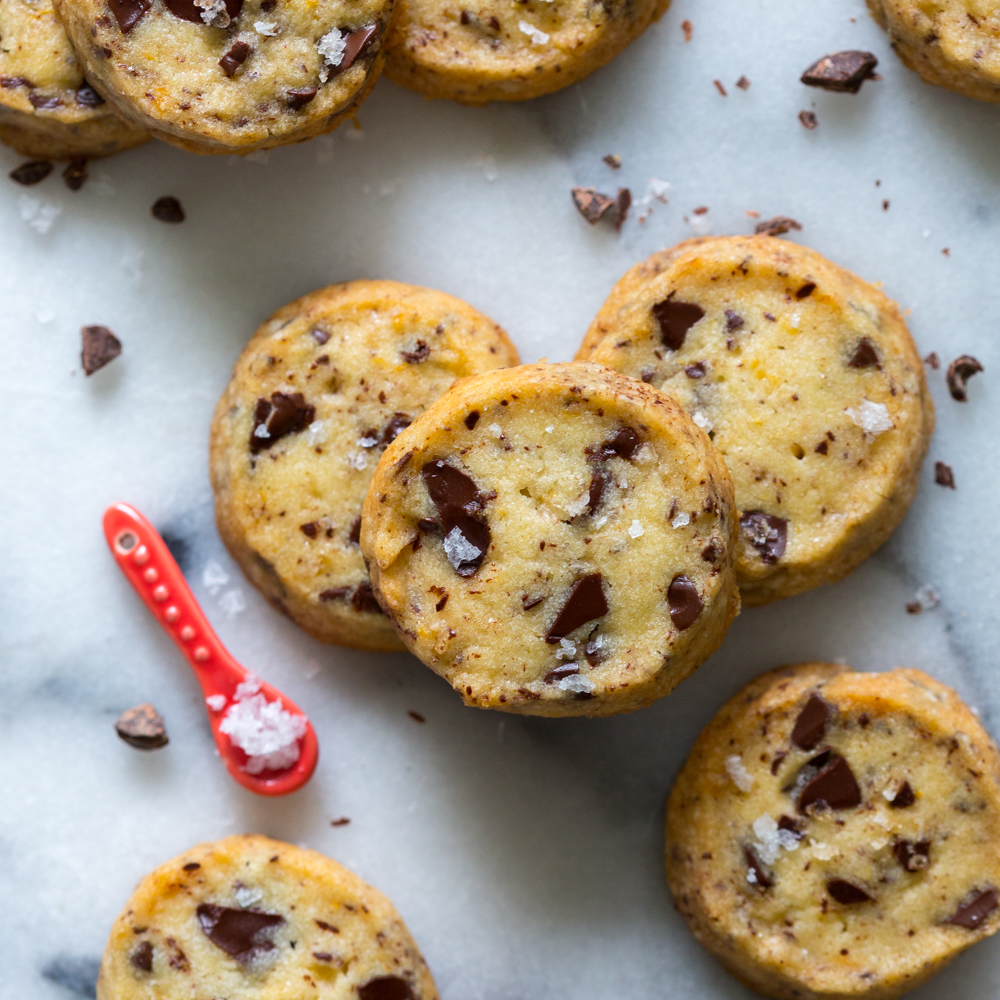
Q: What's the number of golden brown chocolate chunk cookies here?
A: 9